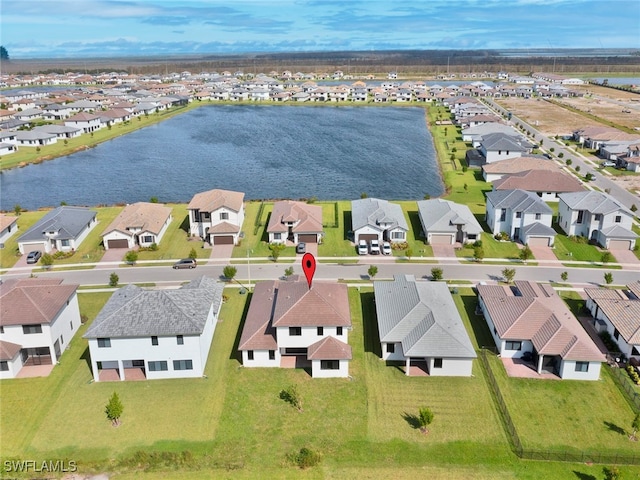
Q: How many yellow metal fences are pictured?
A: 0